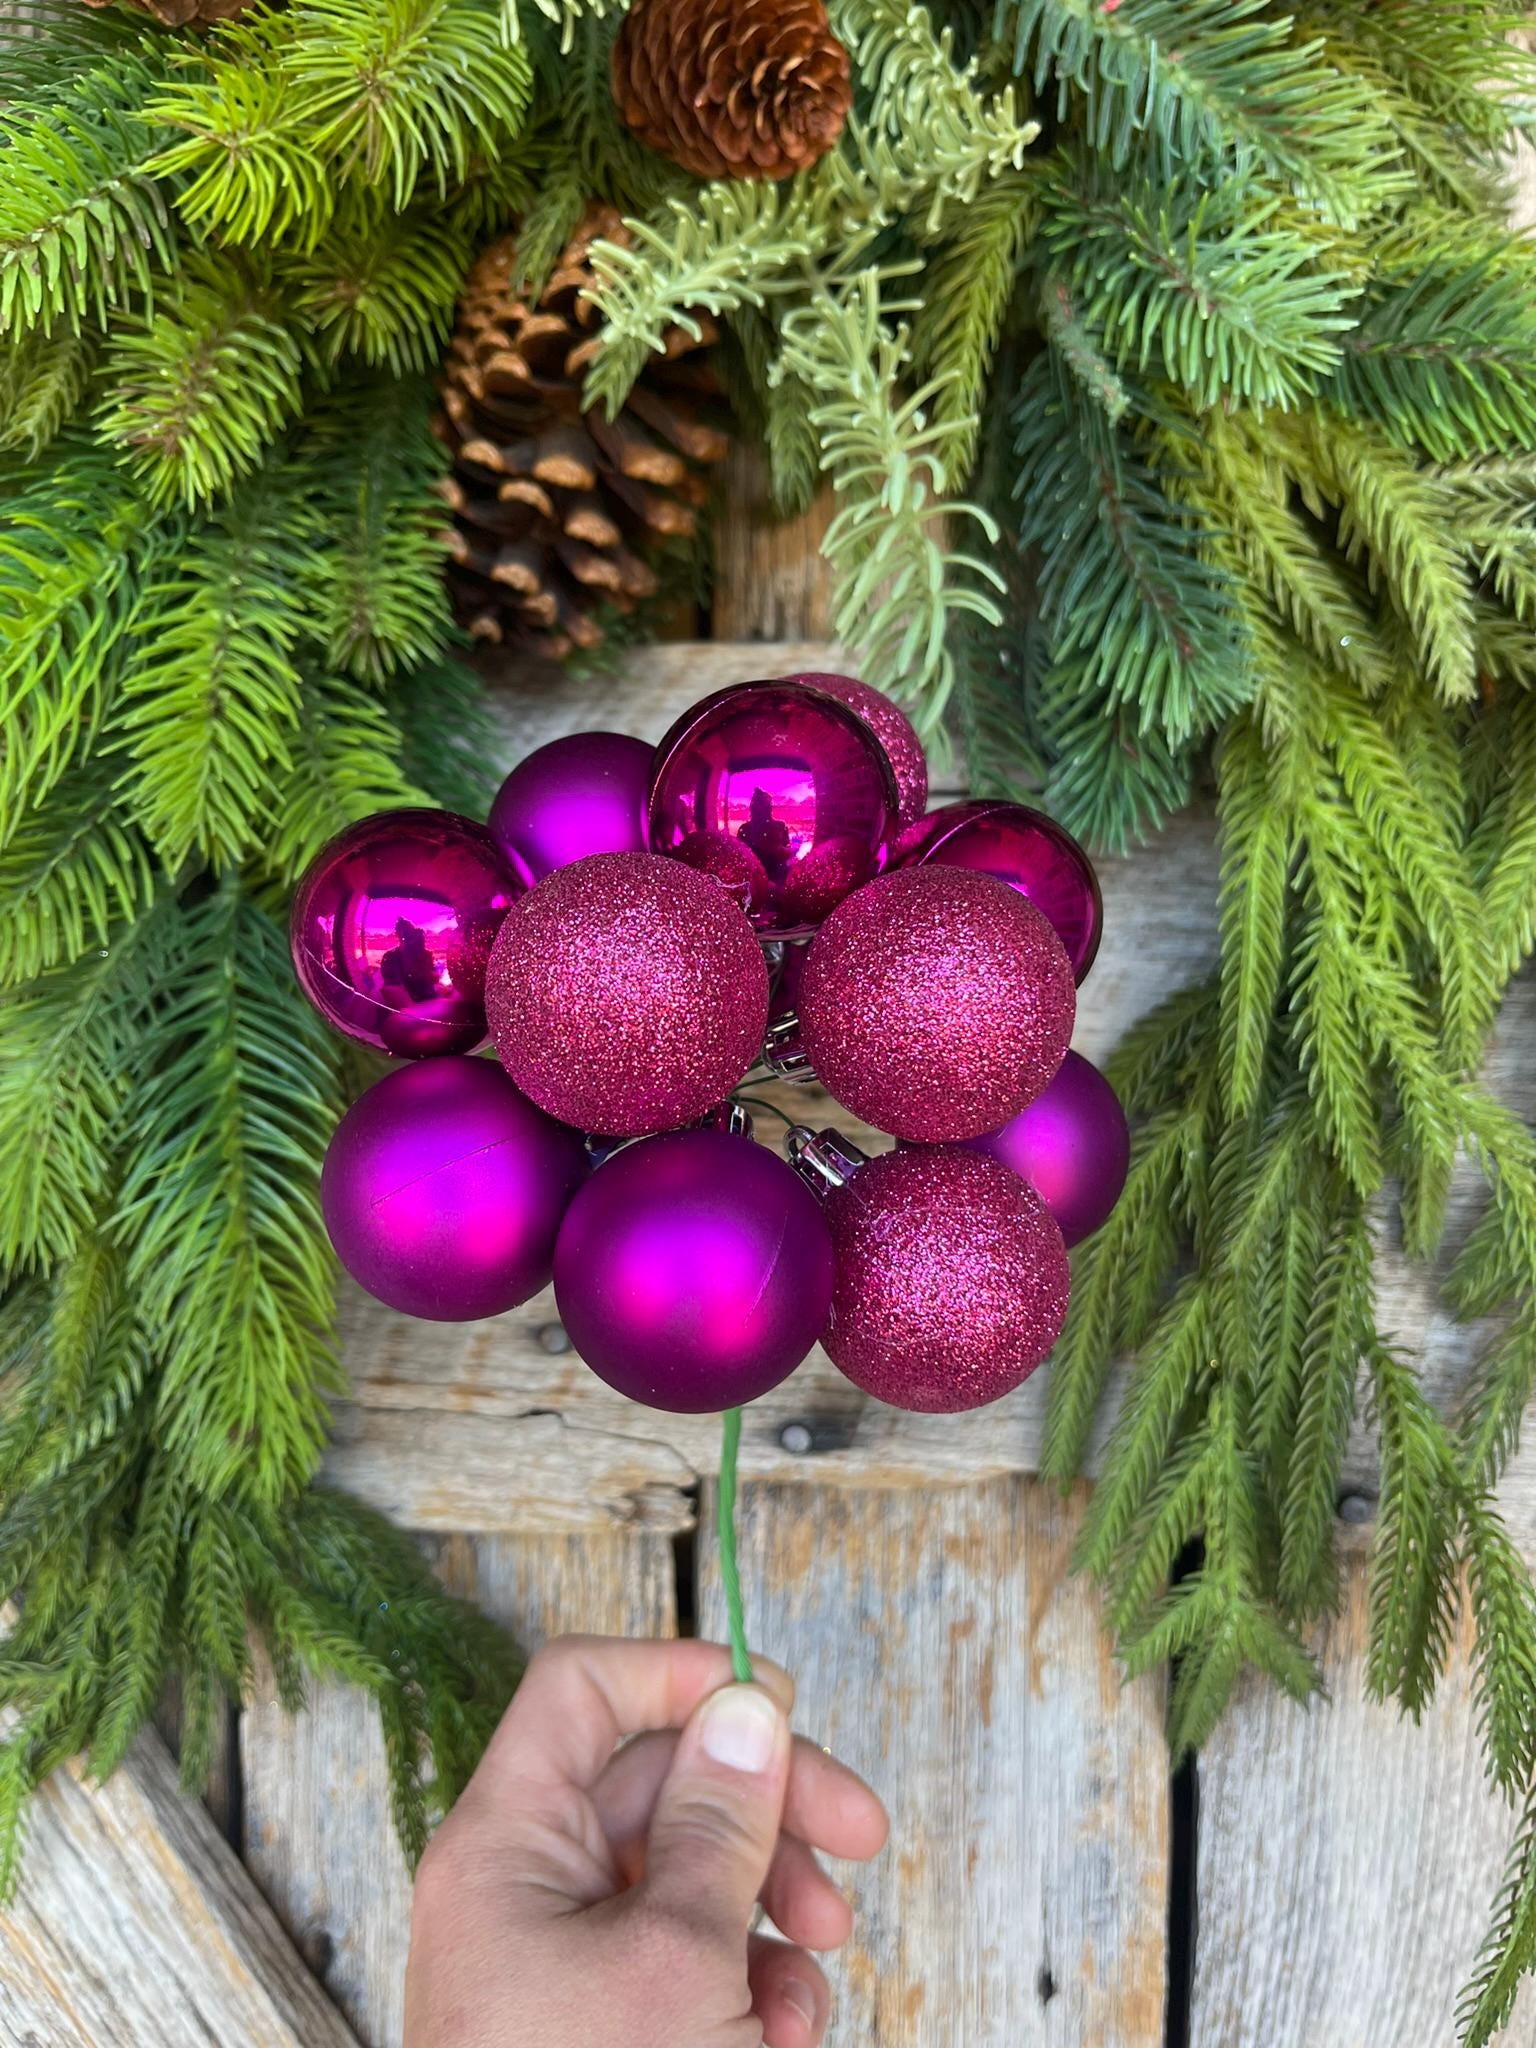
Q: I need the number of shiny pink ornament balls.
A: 3